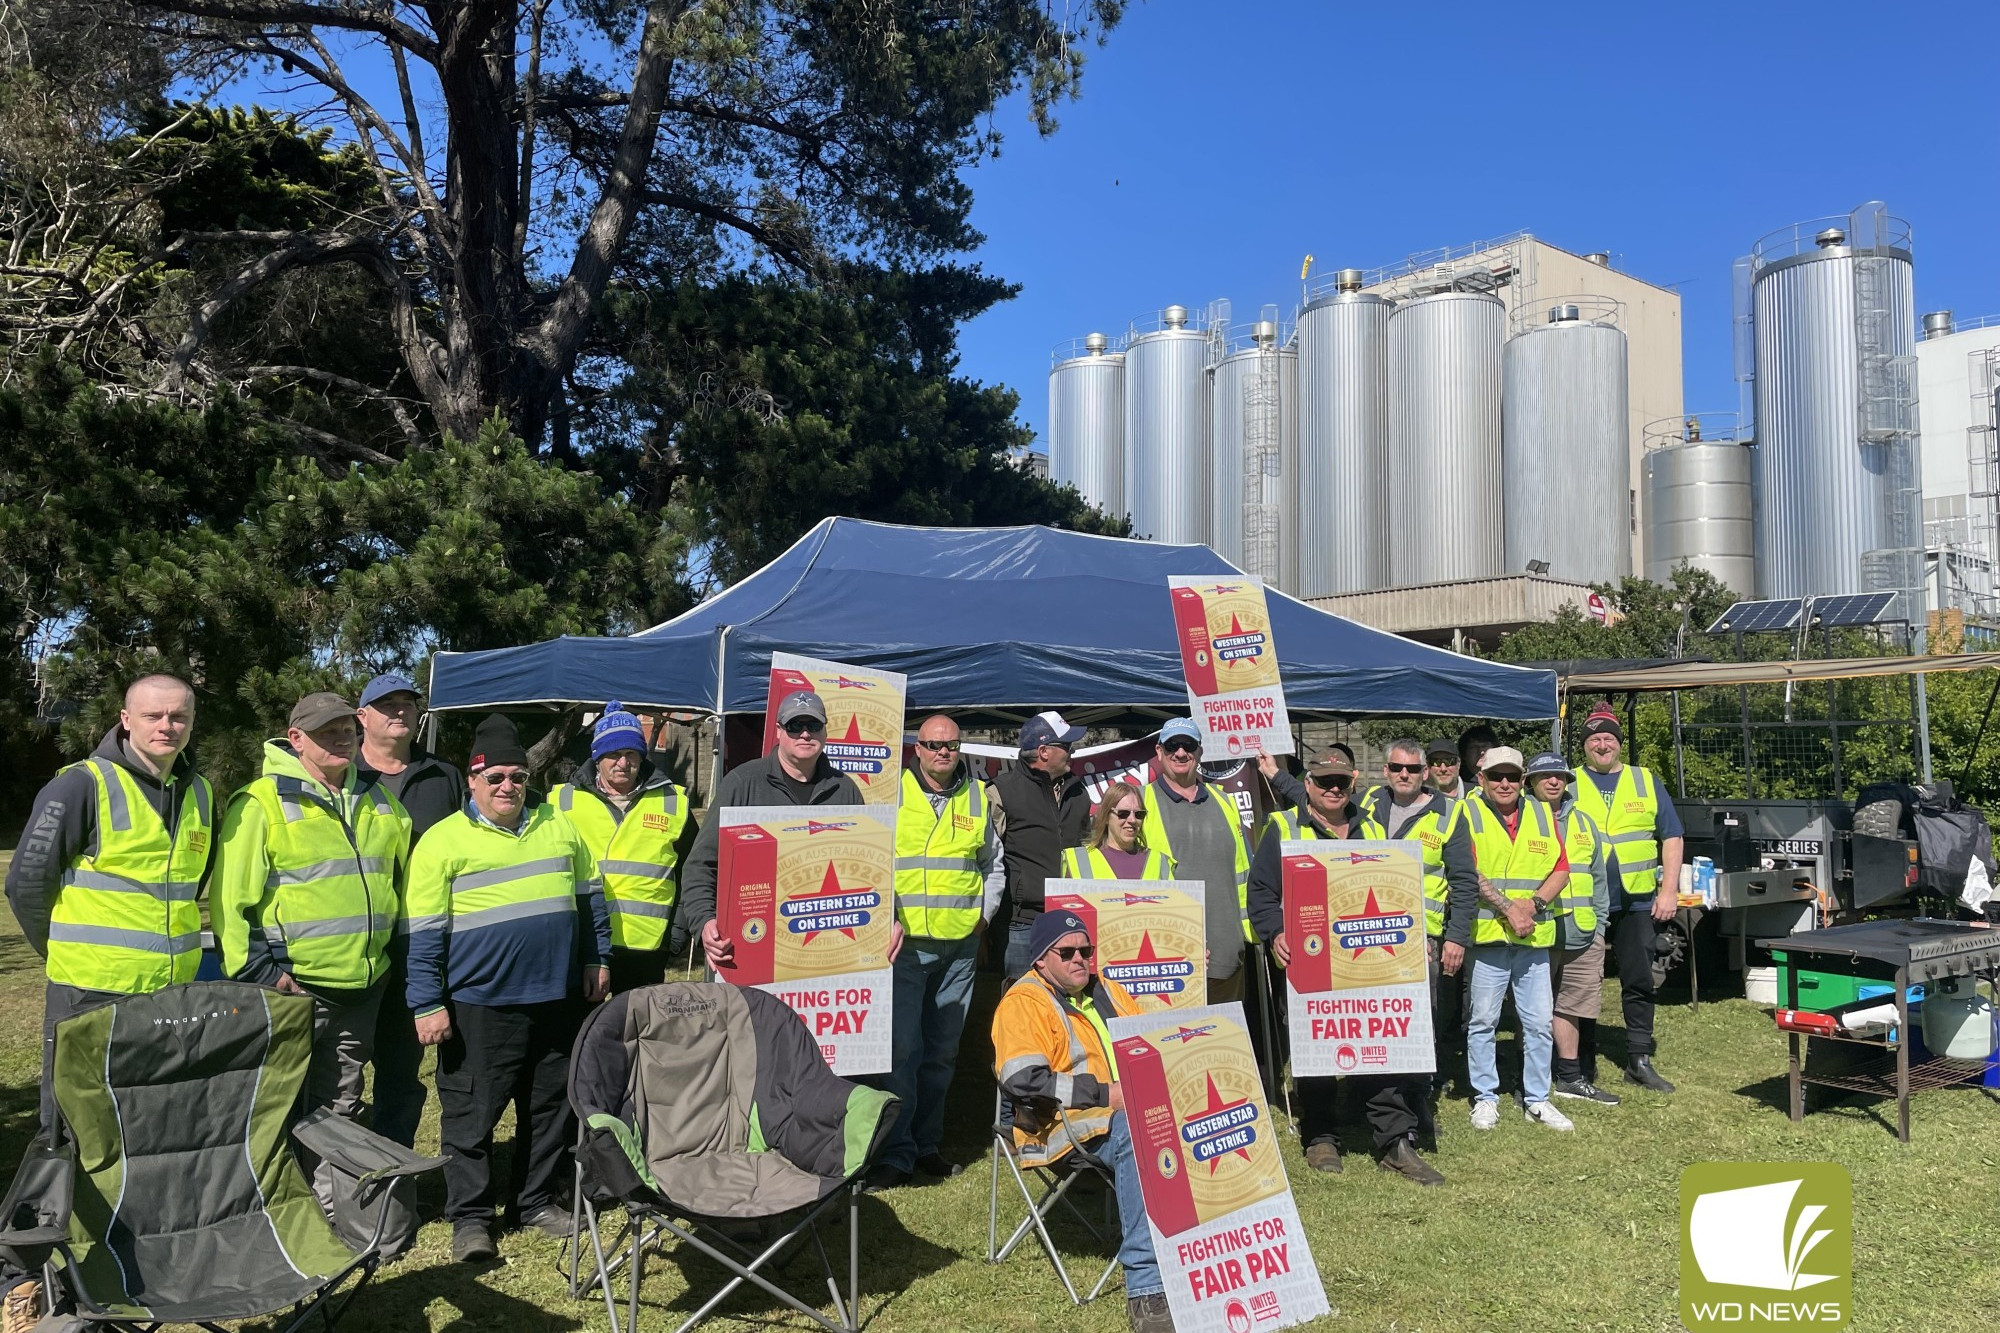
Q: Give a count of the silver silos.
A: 8